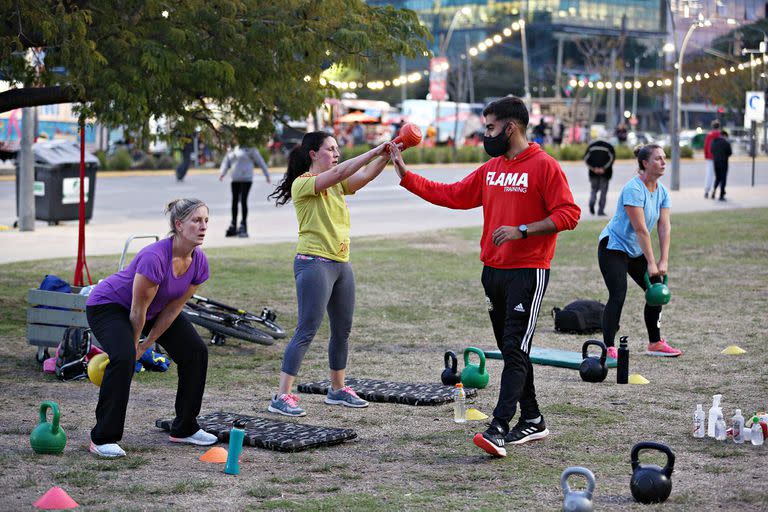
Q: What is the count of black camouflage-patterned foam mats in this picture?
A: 2